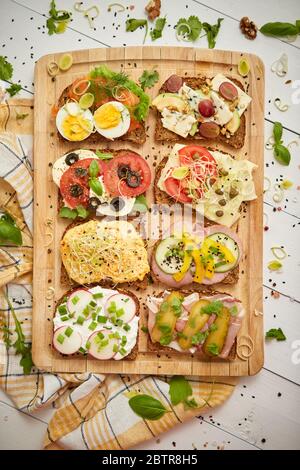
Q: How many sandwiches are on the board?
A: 8